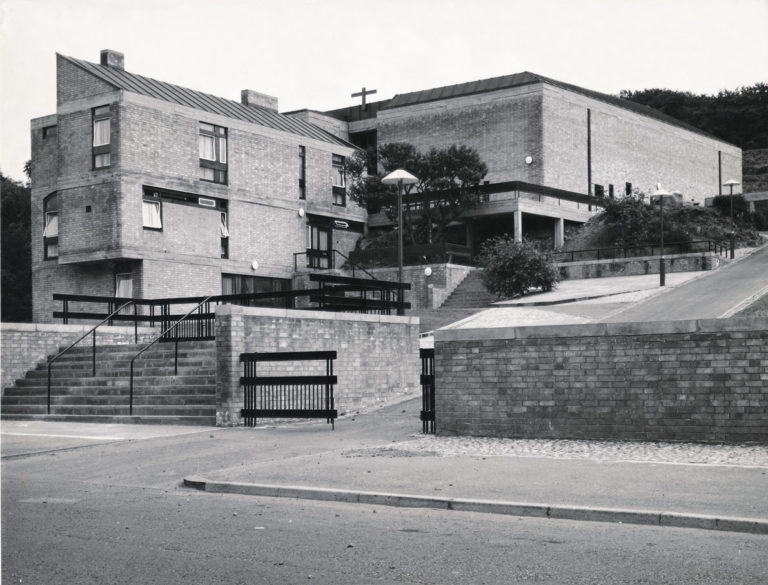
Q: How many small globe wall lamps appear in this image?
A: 4